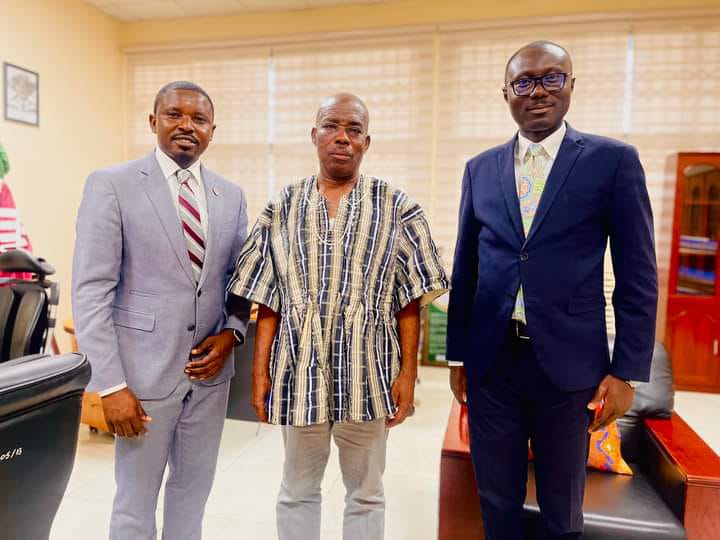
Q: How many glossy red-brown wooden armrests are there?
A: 2